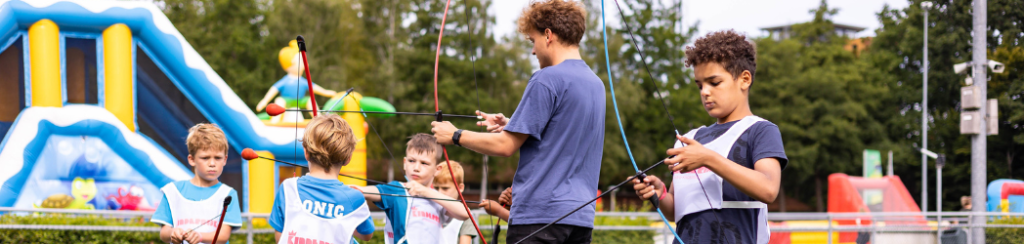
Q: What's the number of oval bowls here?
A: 0